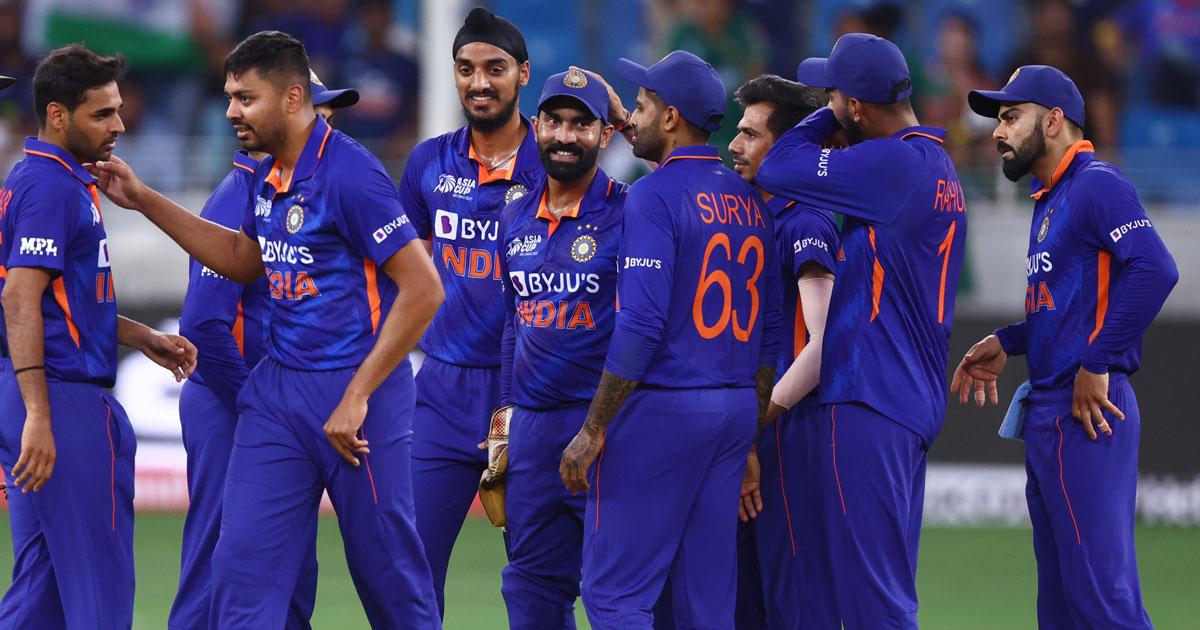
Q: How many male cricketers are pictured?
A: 9